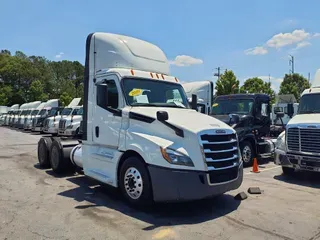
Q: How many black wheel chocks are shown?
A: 2